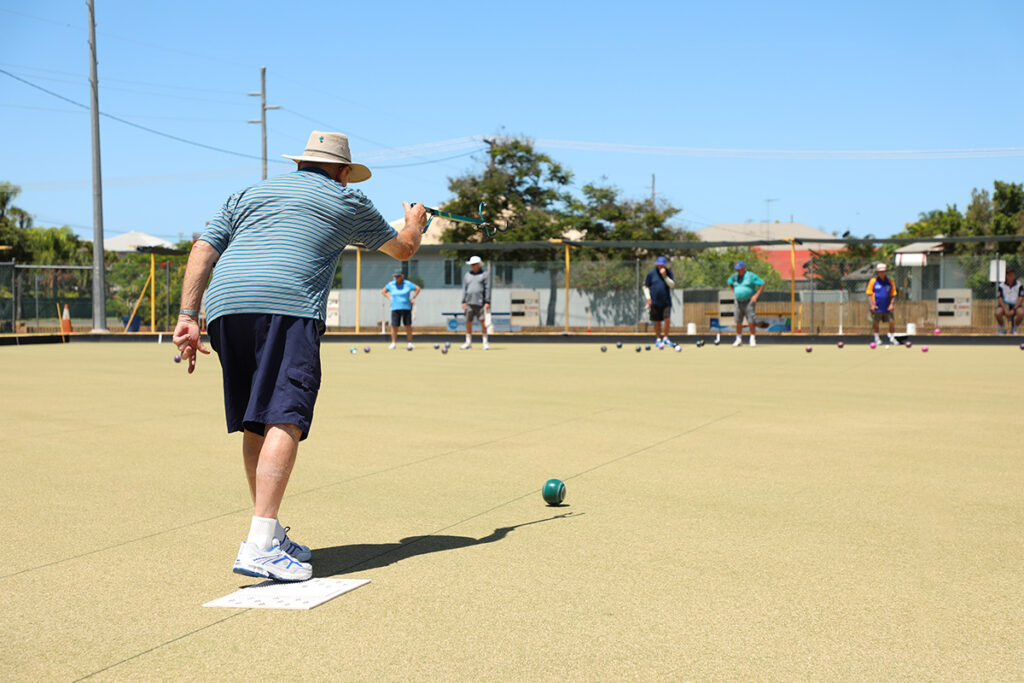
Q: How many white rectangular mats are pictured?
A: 1